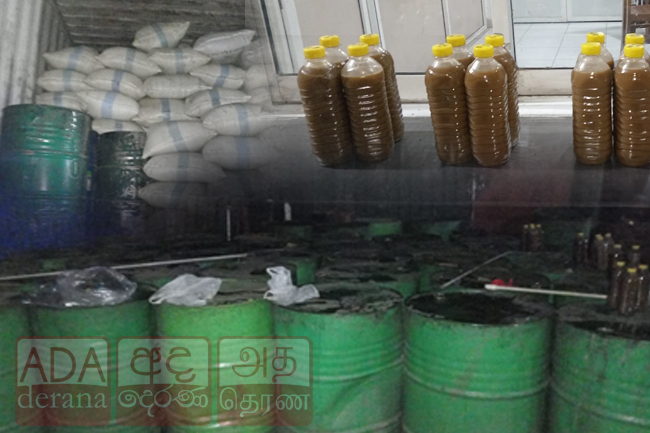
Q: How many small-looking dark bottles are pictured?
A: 12